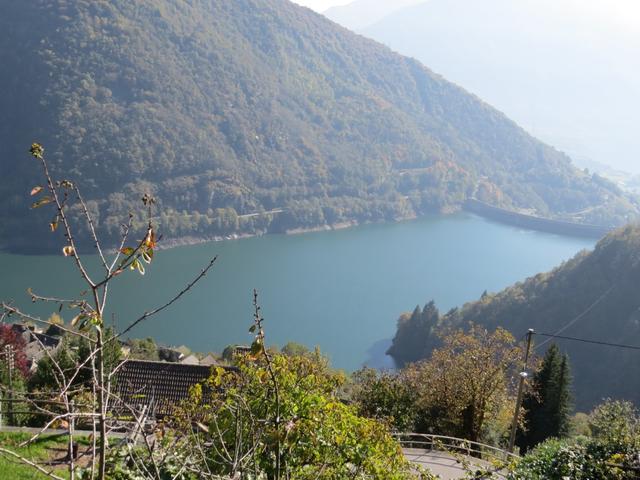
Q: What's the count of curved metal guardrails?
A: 1